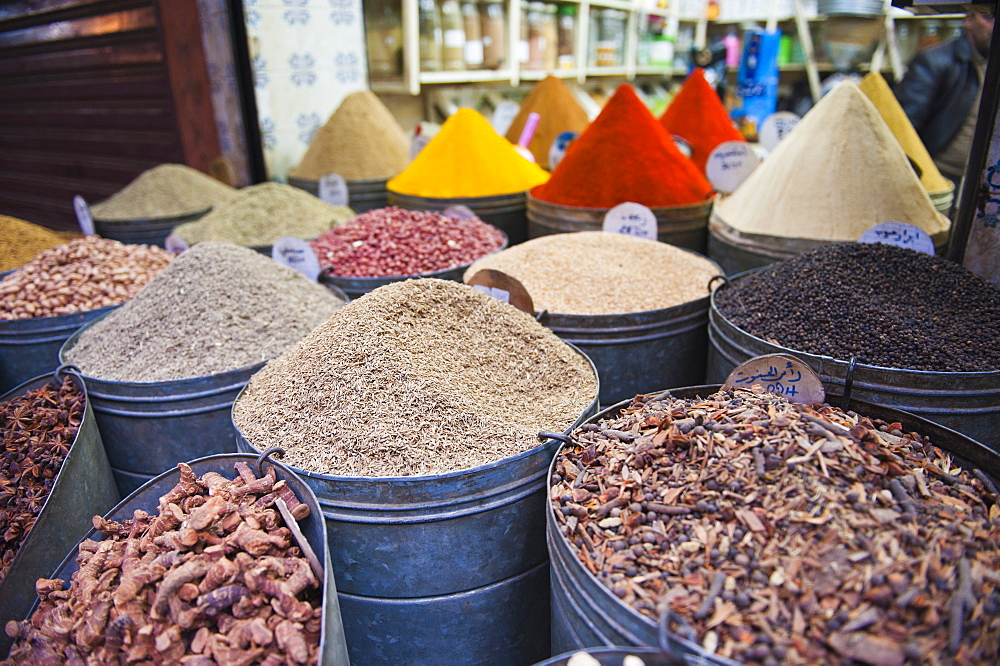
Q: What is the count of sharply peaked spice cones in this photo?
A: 7